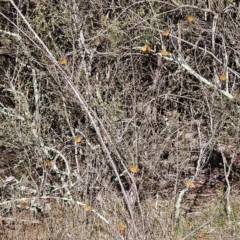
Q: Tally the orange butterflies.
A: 14